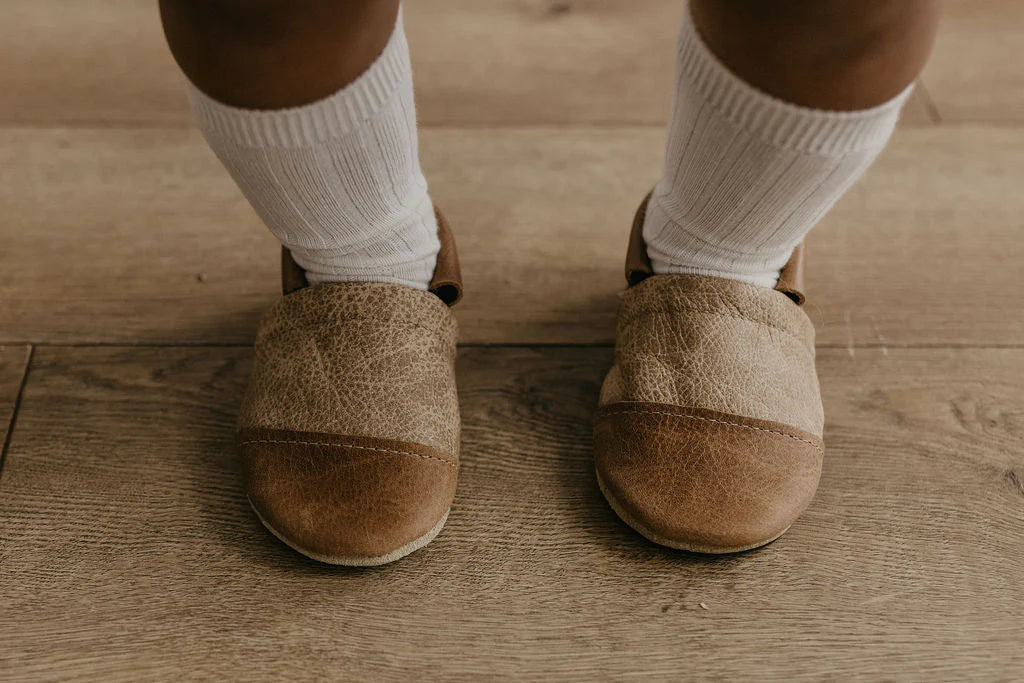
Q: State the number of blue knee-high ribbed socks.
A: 0